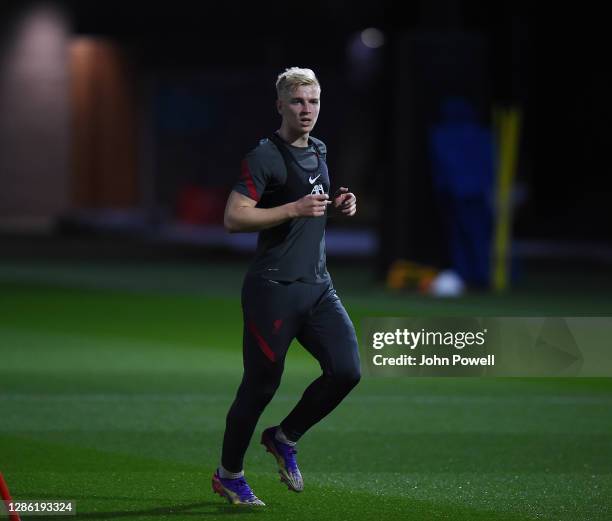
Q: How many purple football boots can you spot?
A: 2